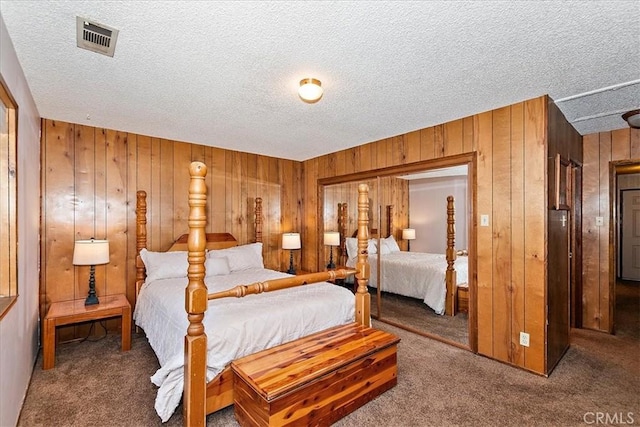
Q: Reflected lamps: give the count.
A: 2